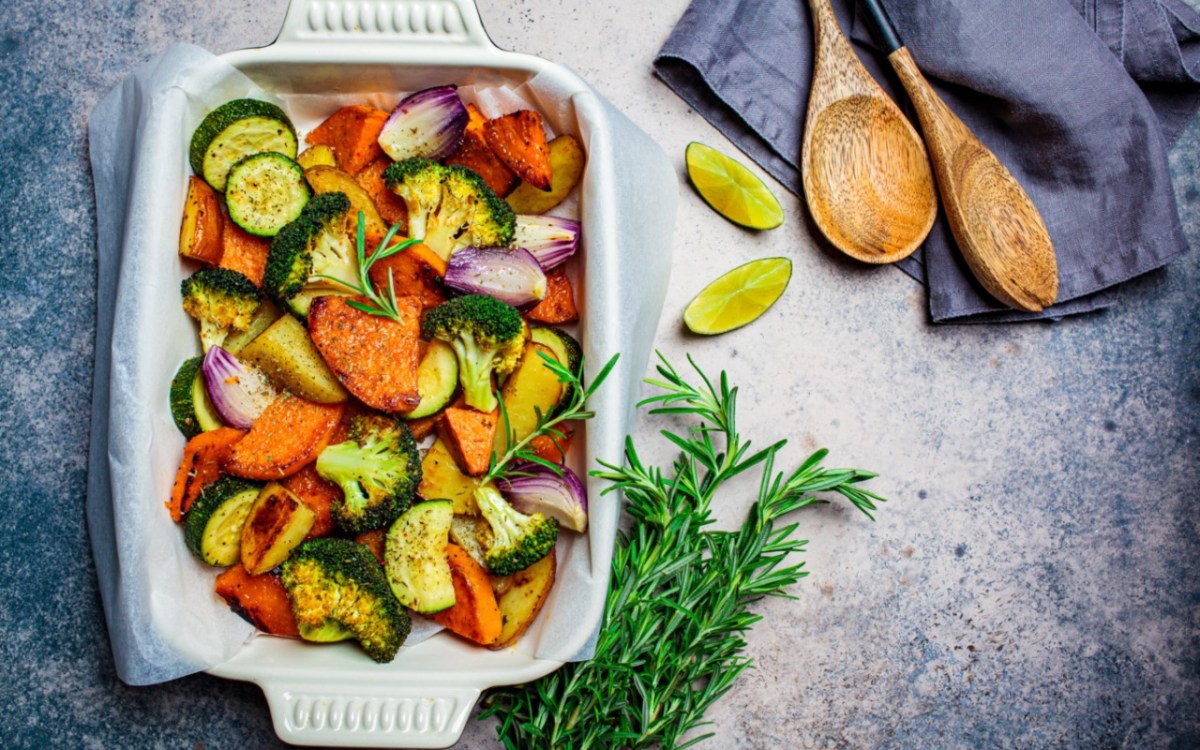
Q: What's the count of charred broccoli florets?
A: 7